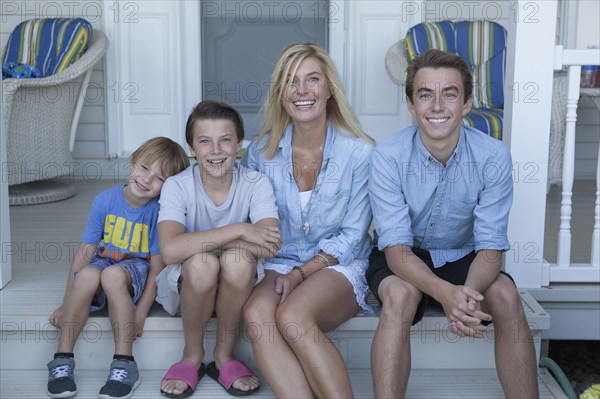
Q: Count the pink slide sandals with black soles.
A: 2